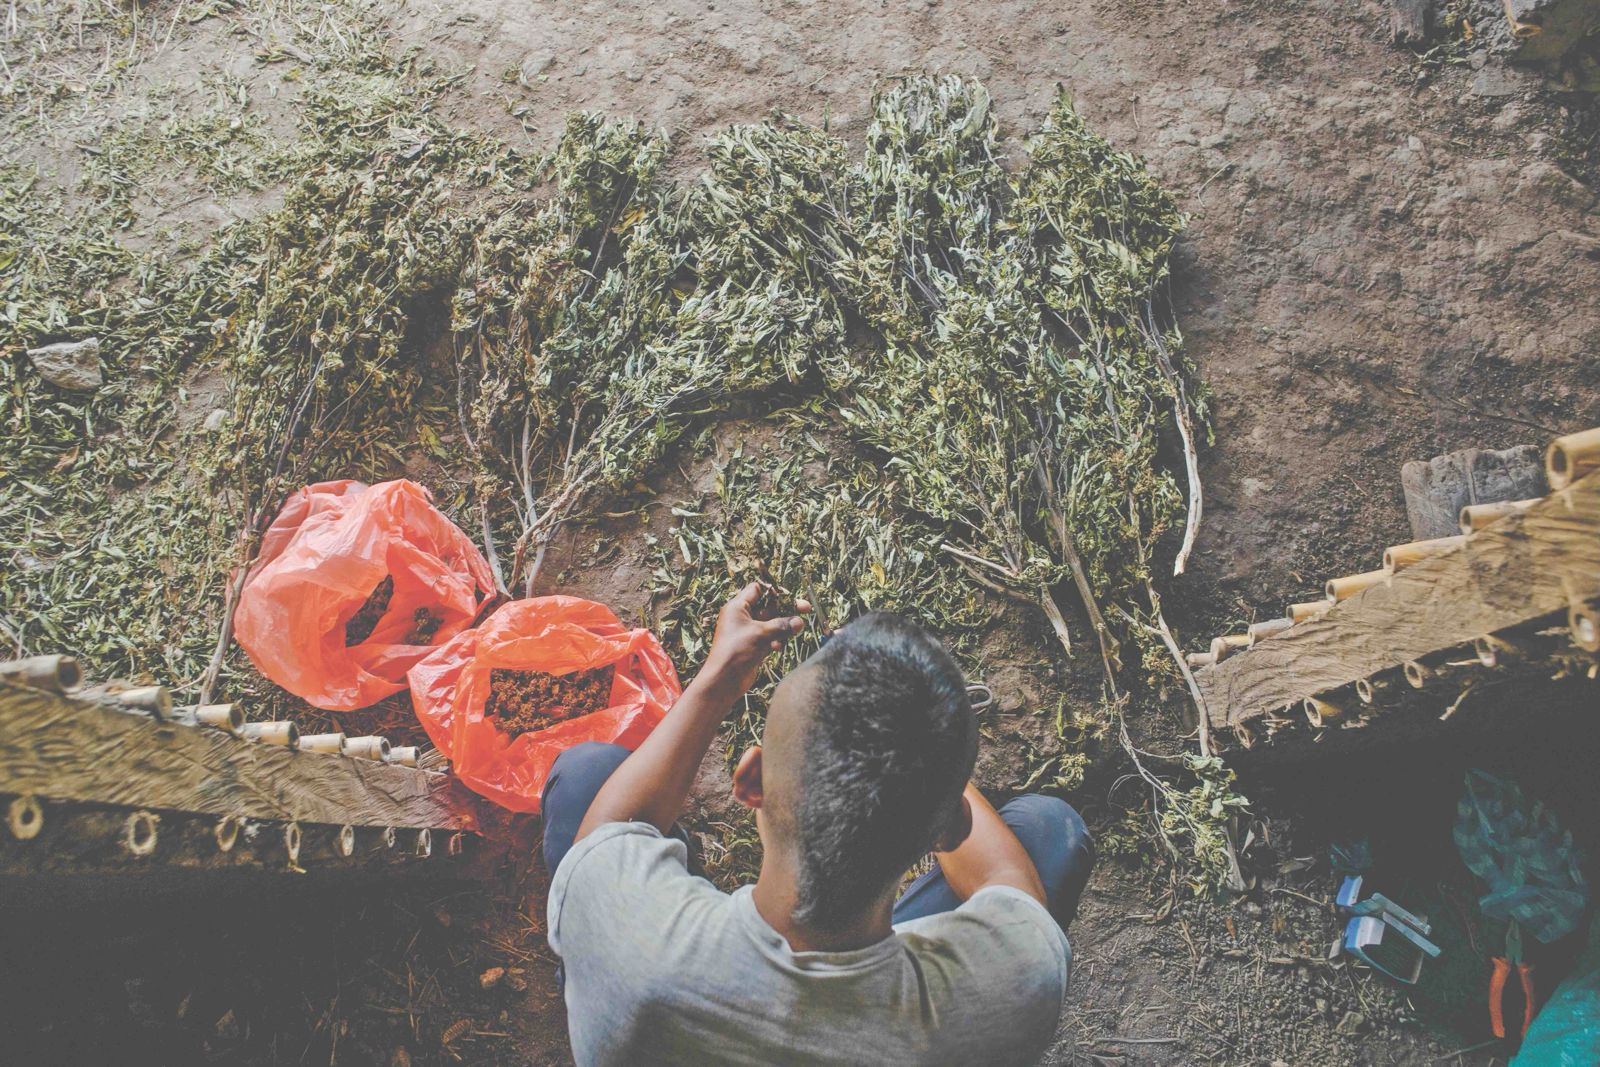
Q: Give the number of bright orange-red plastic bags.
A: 2